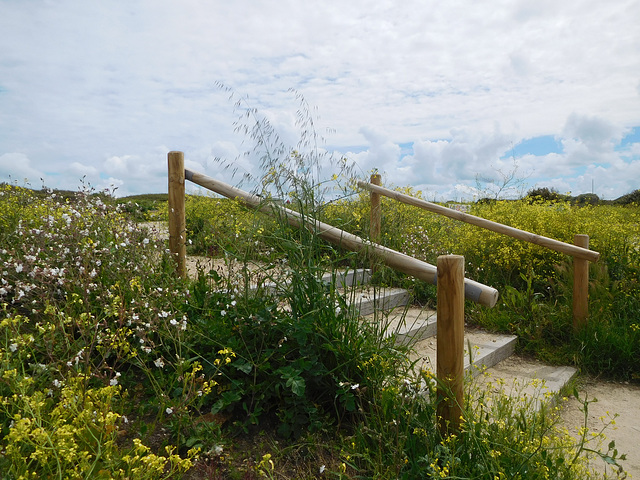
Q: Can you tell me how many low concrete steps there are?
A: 5